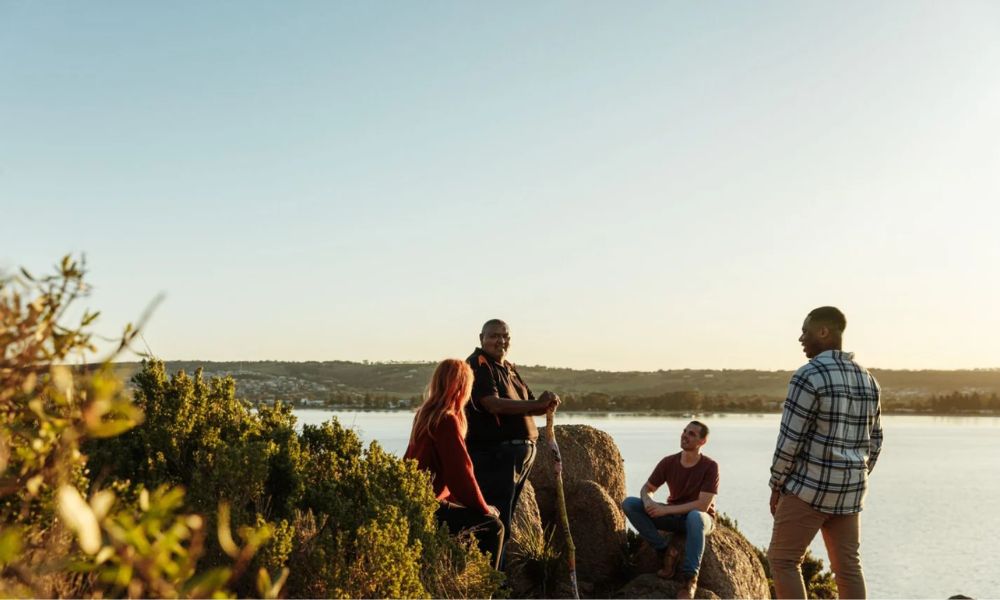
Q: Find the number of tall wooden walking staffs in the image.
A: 1